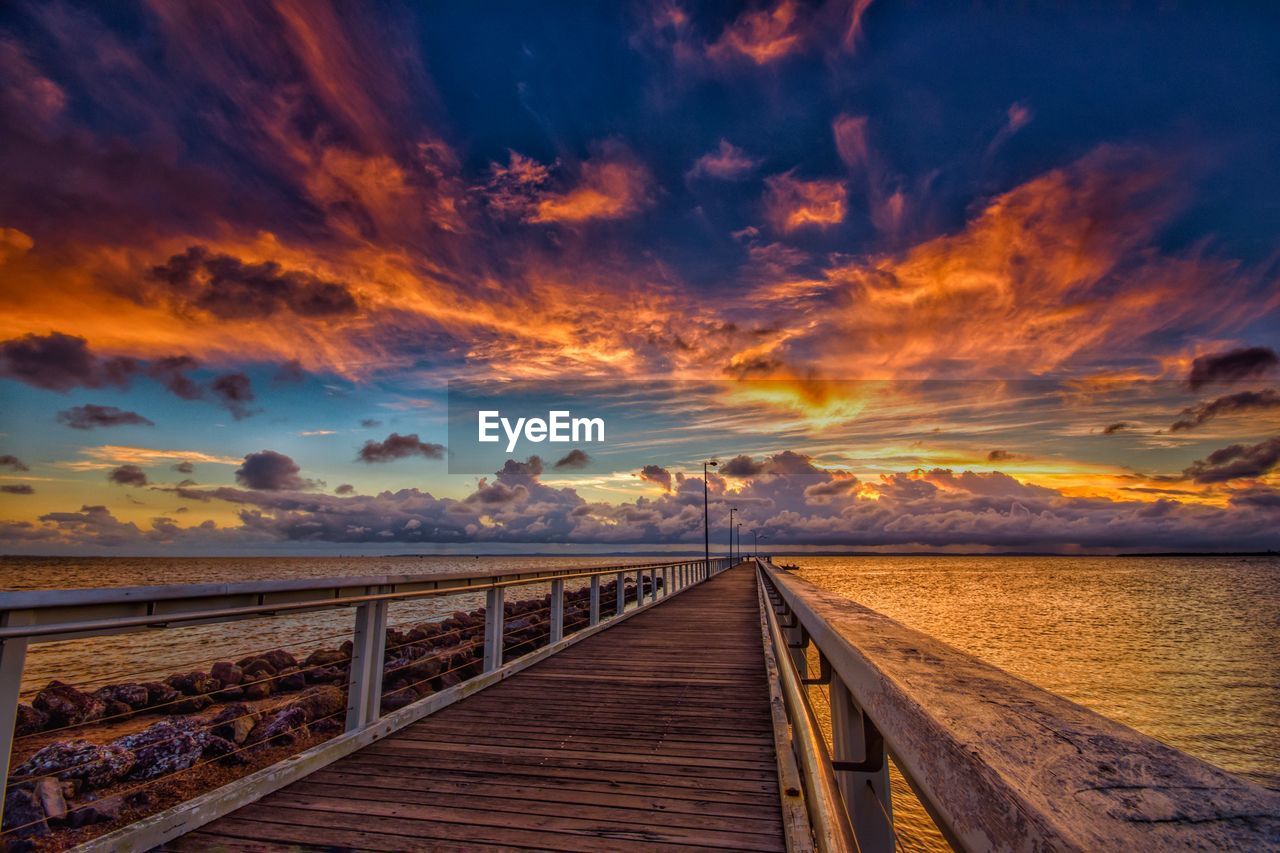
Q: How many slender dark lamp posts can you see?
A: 4